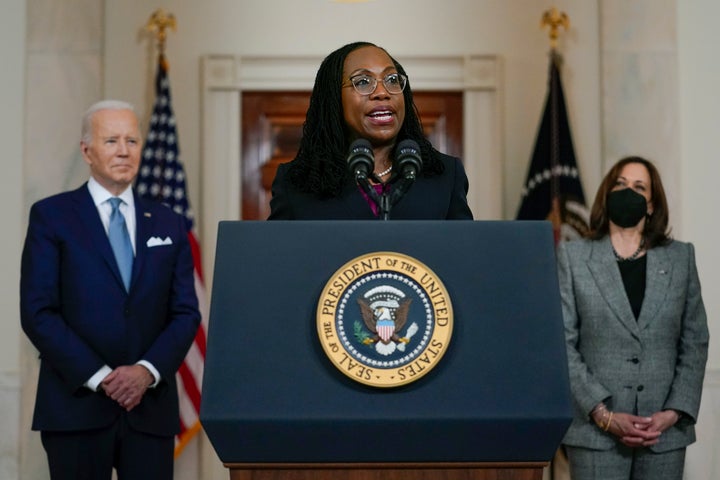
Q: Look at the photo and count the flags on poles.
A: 2